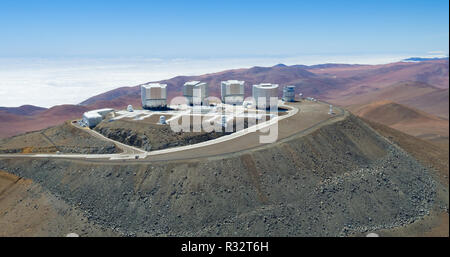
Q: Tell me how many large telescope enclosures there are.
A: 4